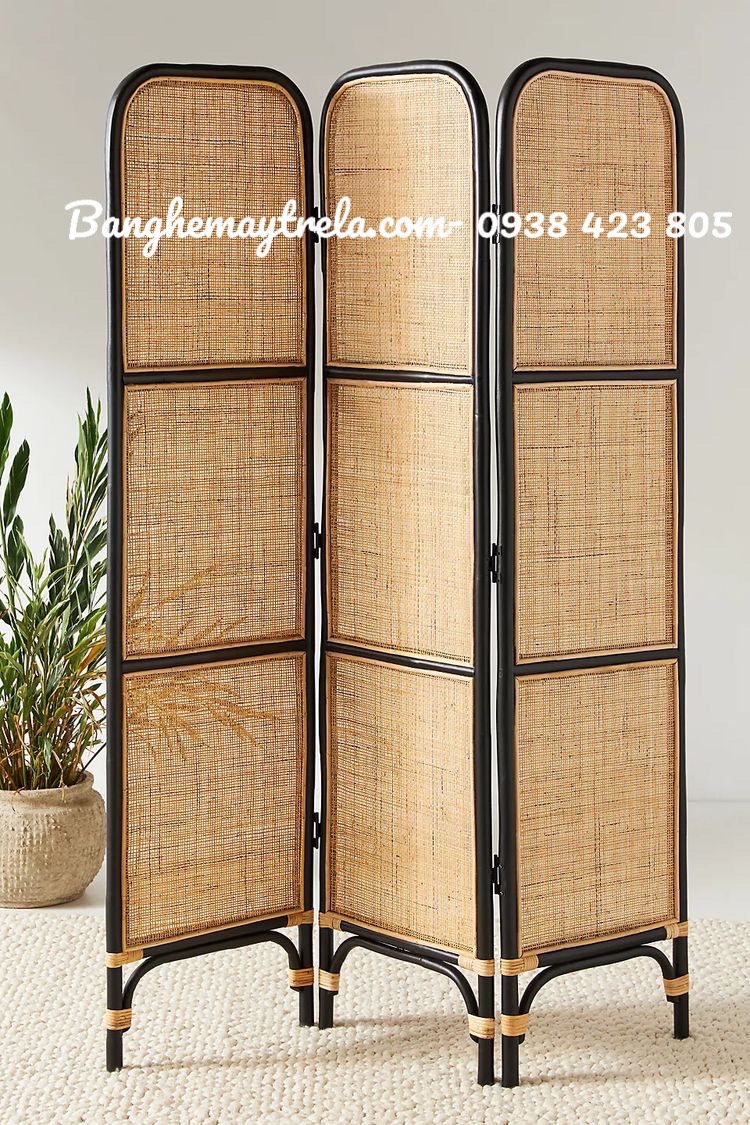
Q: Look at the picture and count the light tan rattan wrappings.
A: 12